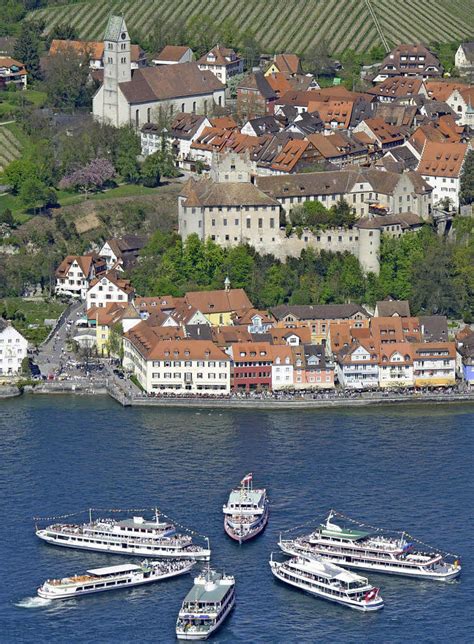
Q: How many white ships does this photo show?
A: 6